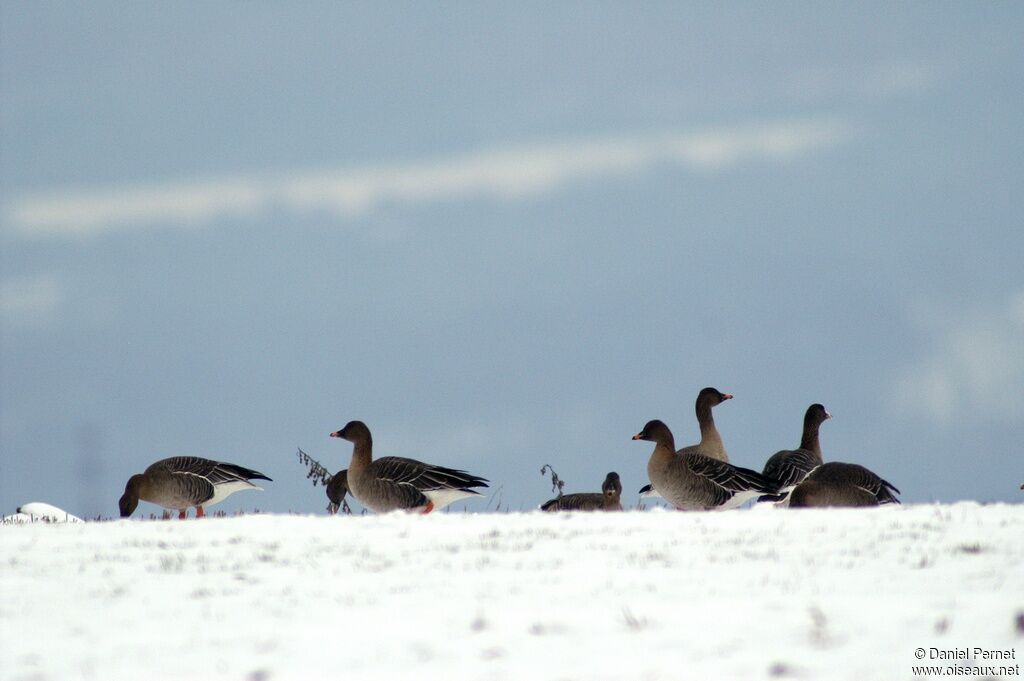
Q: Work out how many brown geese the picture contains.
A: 8